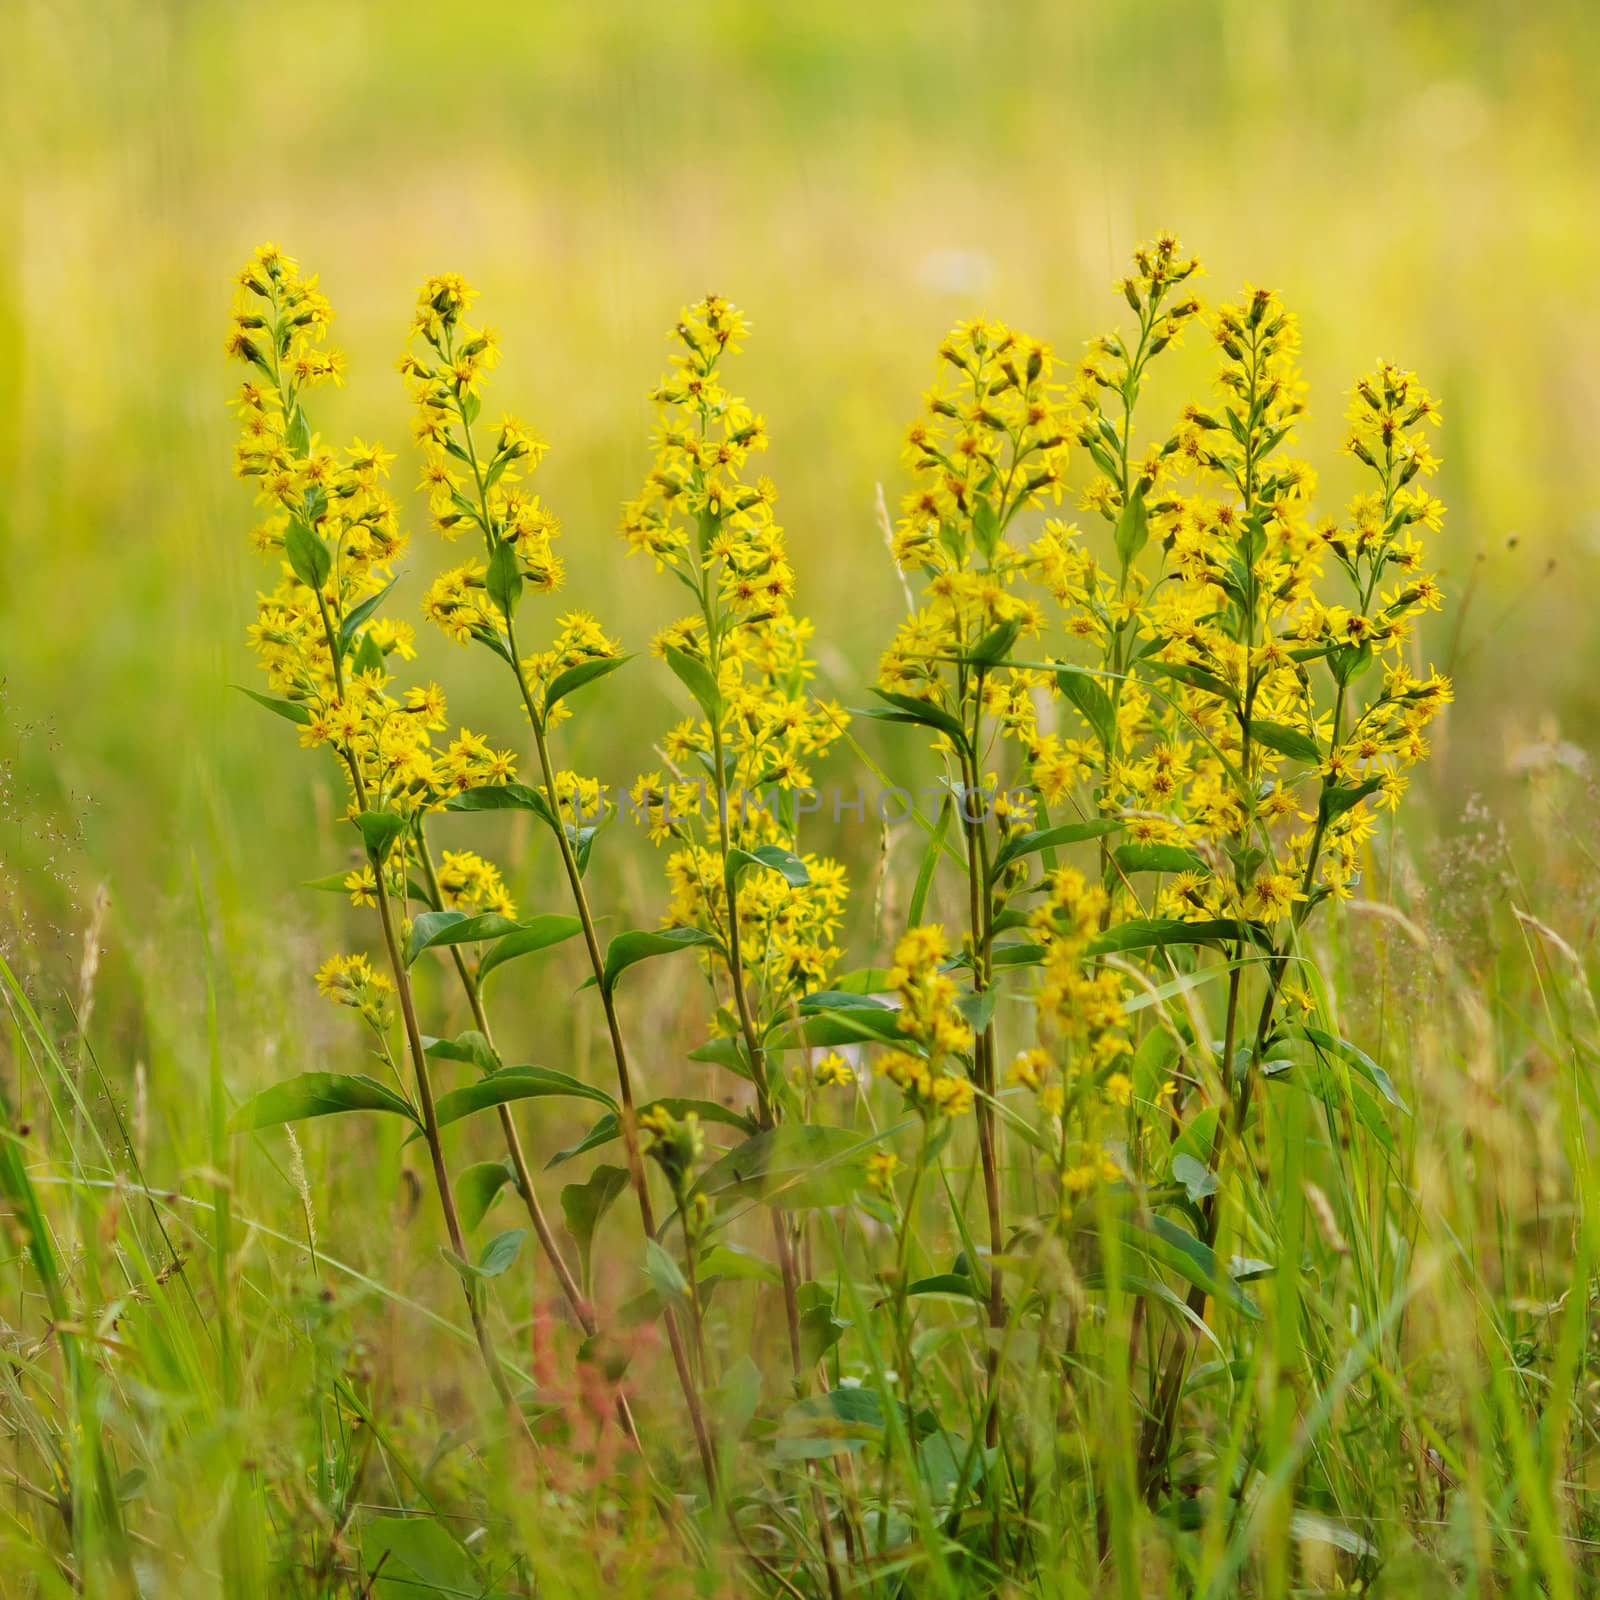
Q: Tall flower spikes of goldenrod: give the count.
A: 7